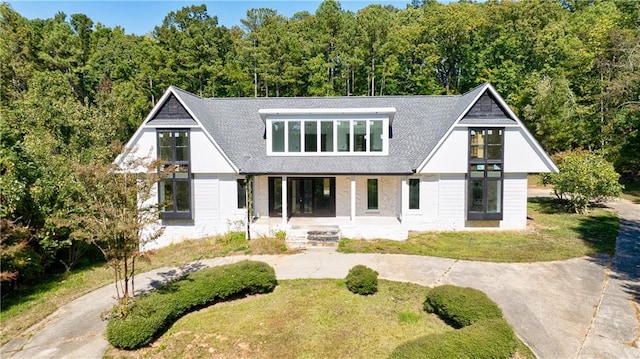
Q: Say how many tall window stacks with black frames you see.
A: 2